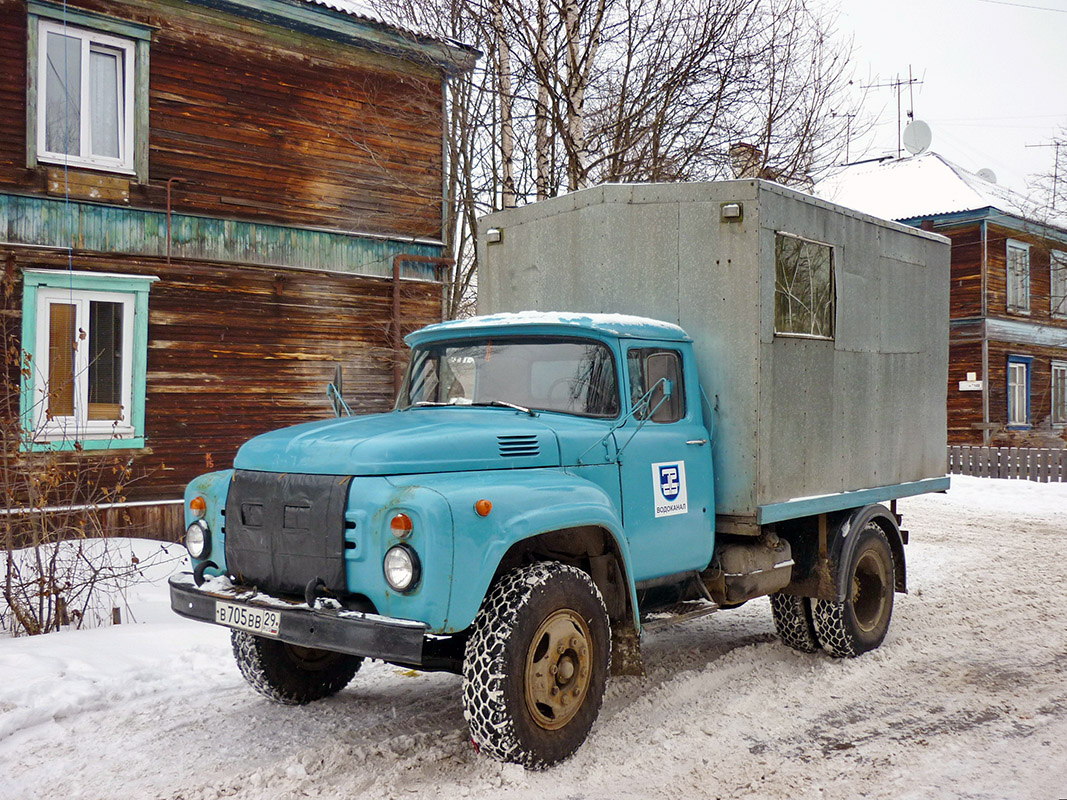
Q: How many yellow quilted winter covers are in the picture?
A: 0